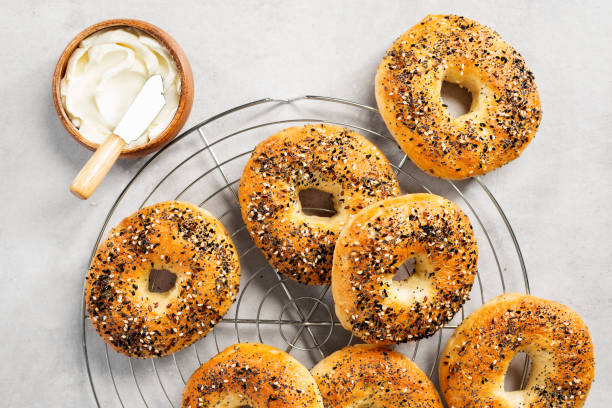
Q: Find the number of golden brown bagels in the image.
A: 7